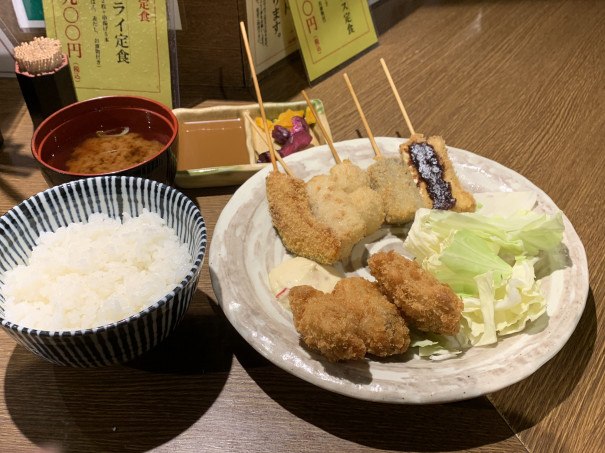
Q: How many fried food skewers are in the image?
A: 5